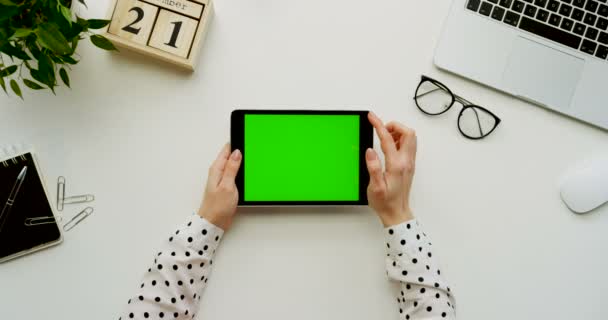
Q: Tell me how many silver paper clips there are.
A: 4